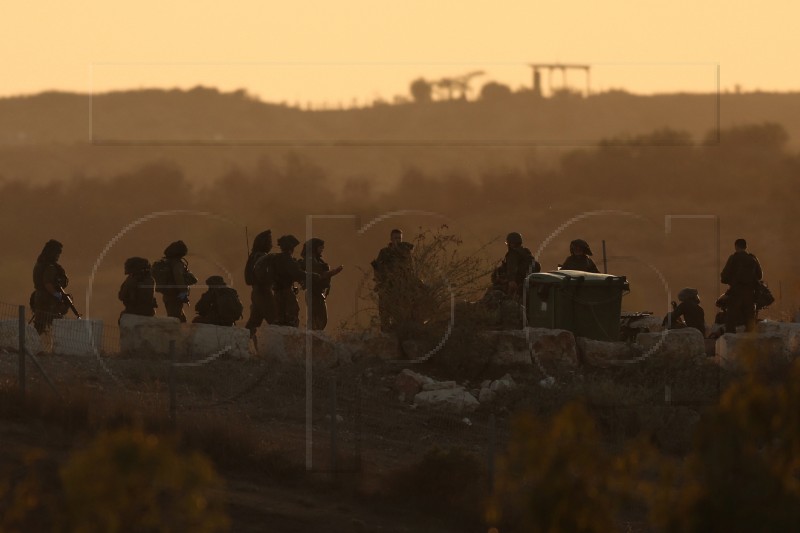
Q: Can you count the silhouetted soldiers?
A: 12